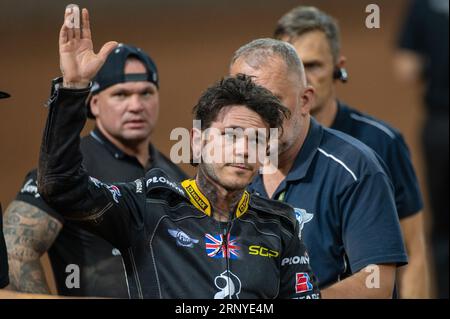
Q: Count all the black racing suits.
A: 1